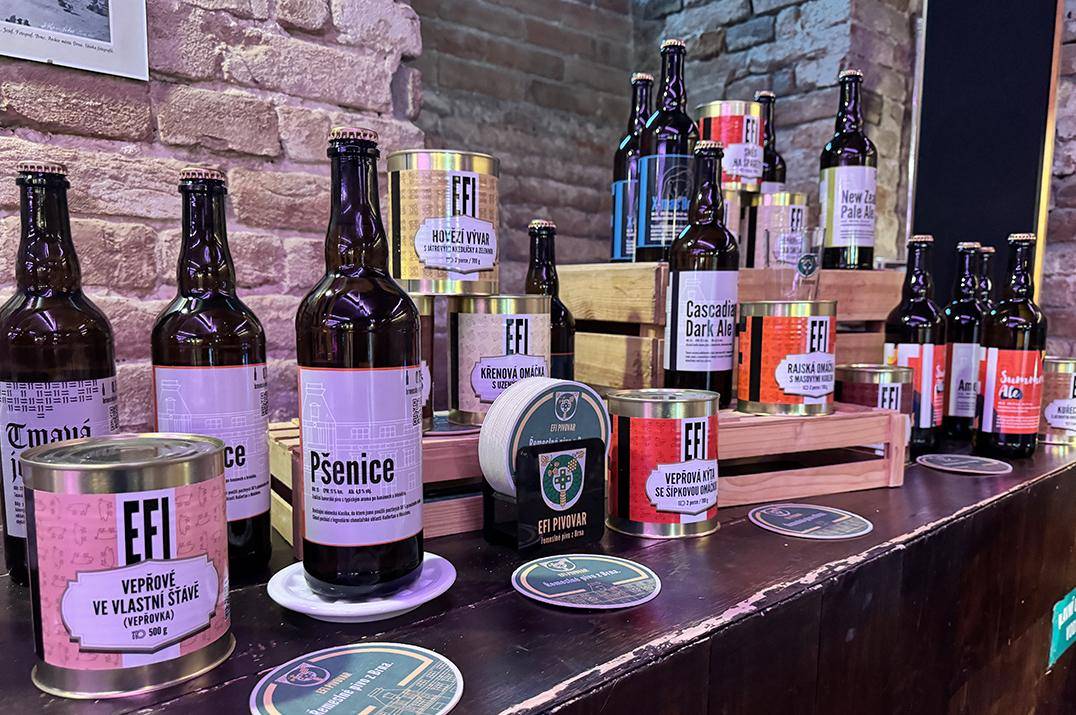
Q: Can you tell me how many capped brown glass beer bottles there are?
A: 13